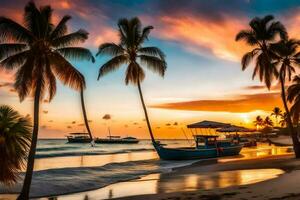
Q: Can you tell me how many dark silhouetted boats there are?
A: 2